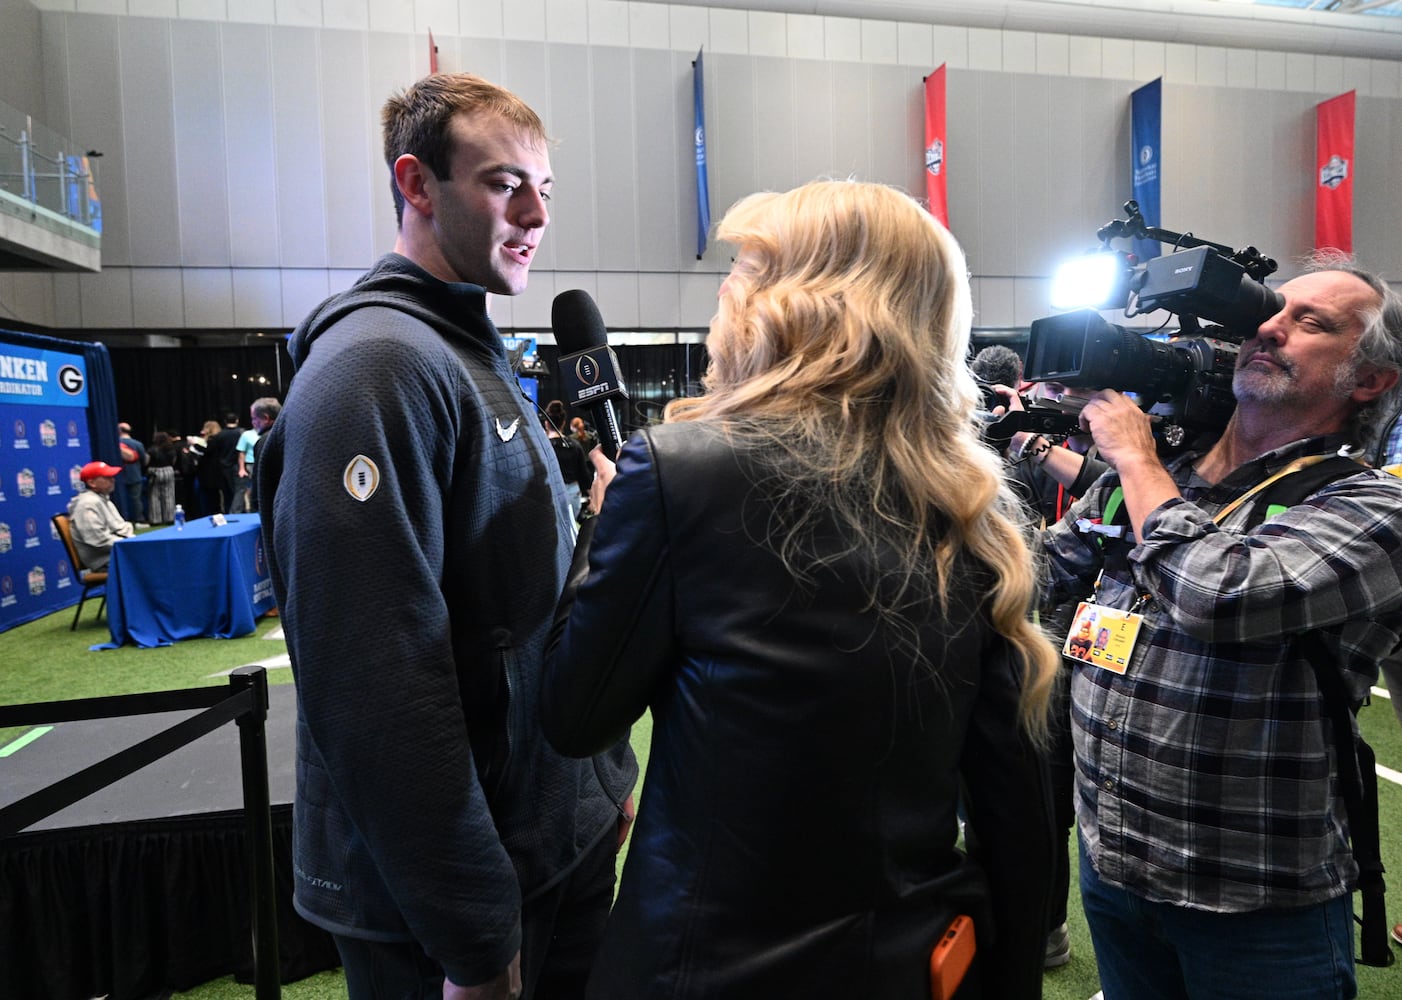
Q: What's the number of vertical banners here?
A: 5